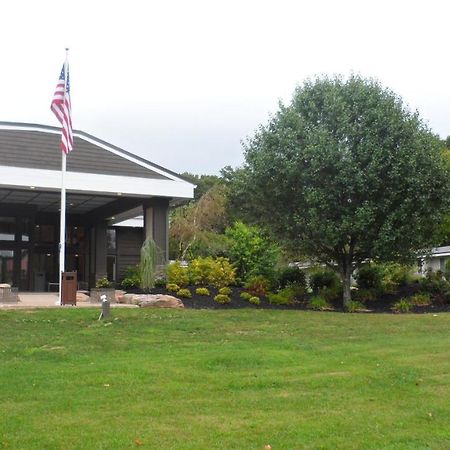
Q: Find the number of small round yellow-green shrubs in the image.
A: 7